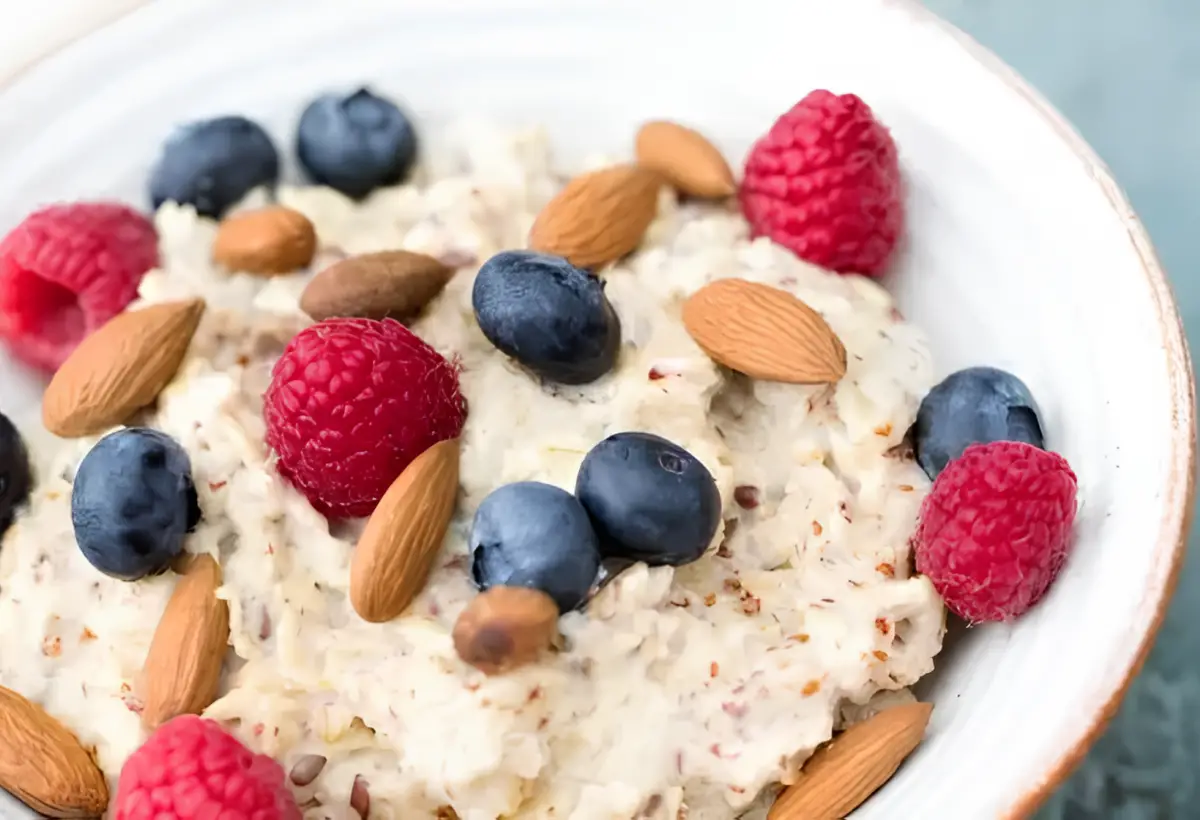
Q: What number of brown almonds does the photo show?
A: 11